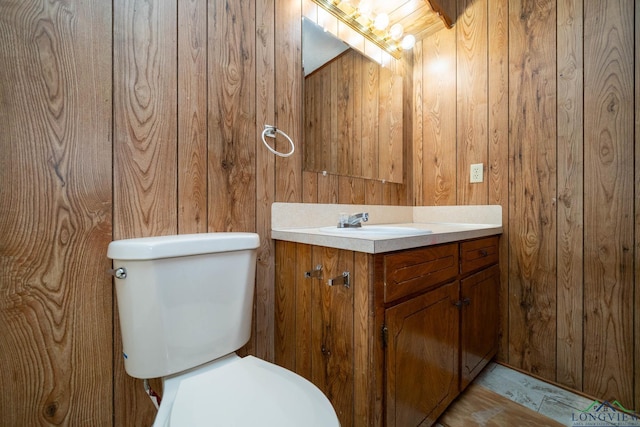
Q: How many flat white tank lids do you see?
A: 1